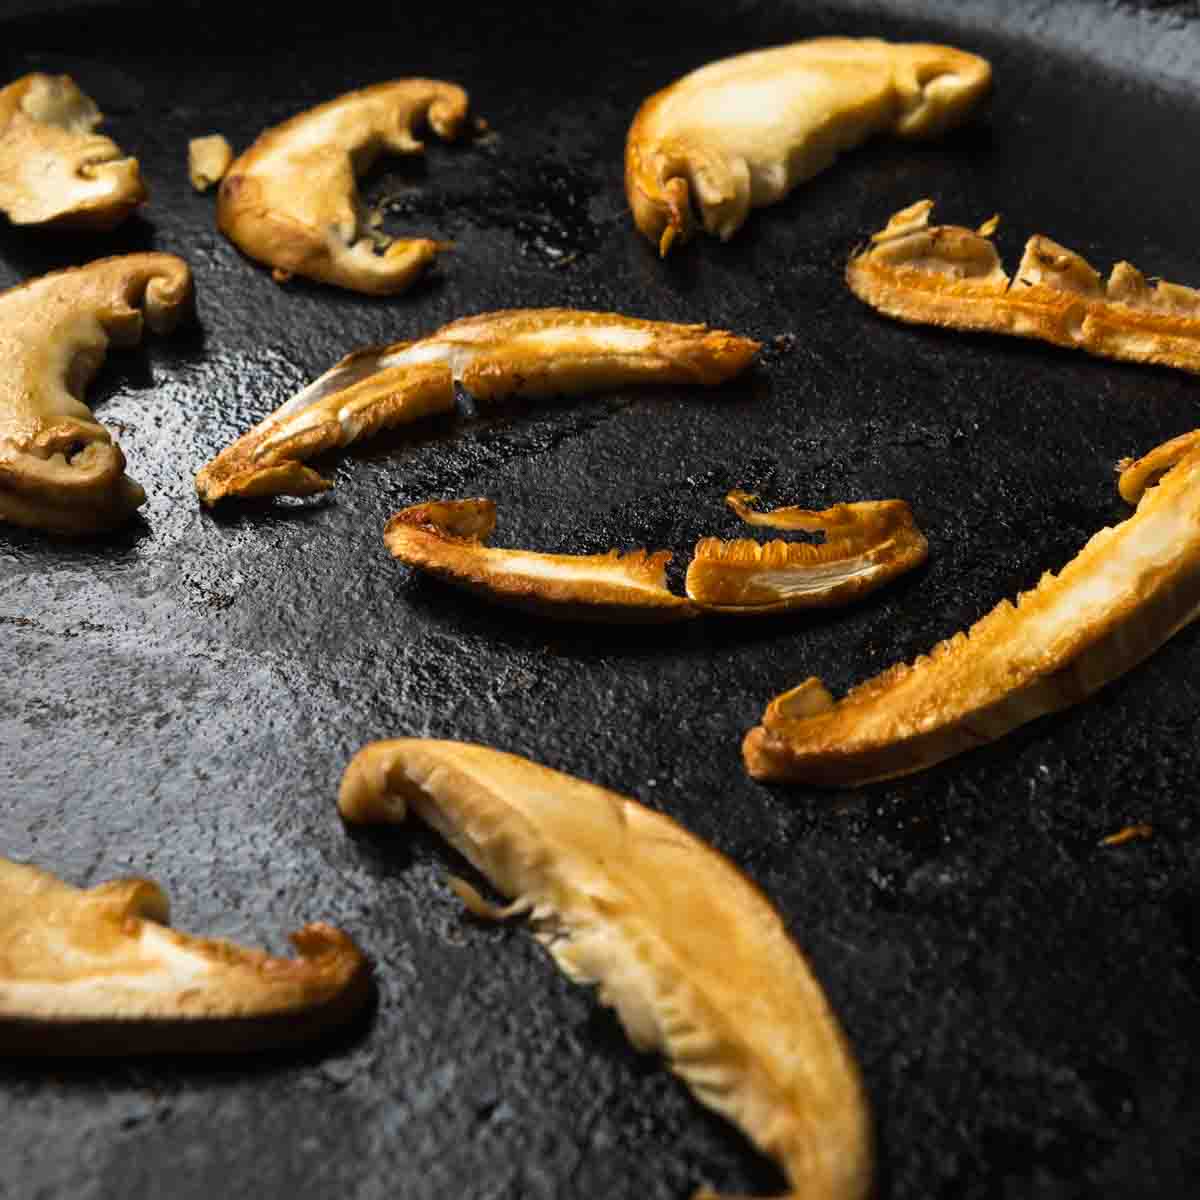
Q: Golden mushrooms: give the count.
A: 10